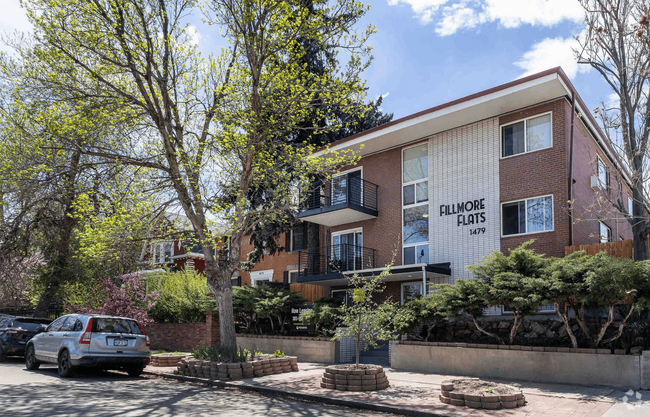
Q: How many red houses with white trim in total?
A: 1